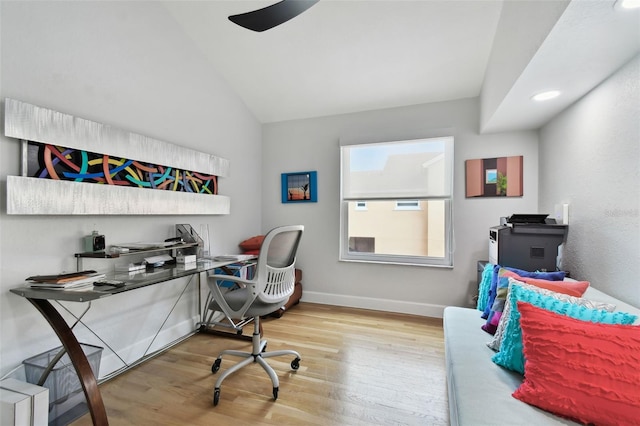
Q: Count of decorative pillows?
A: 6